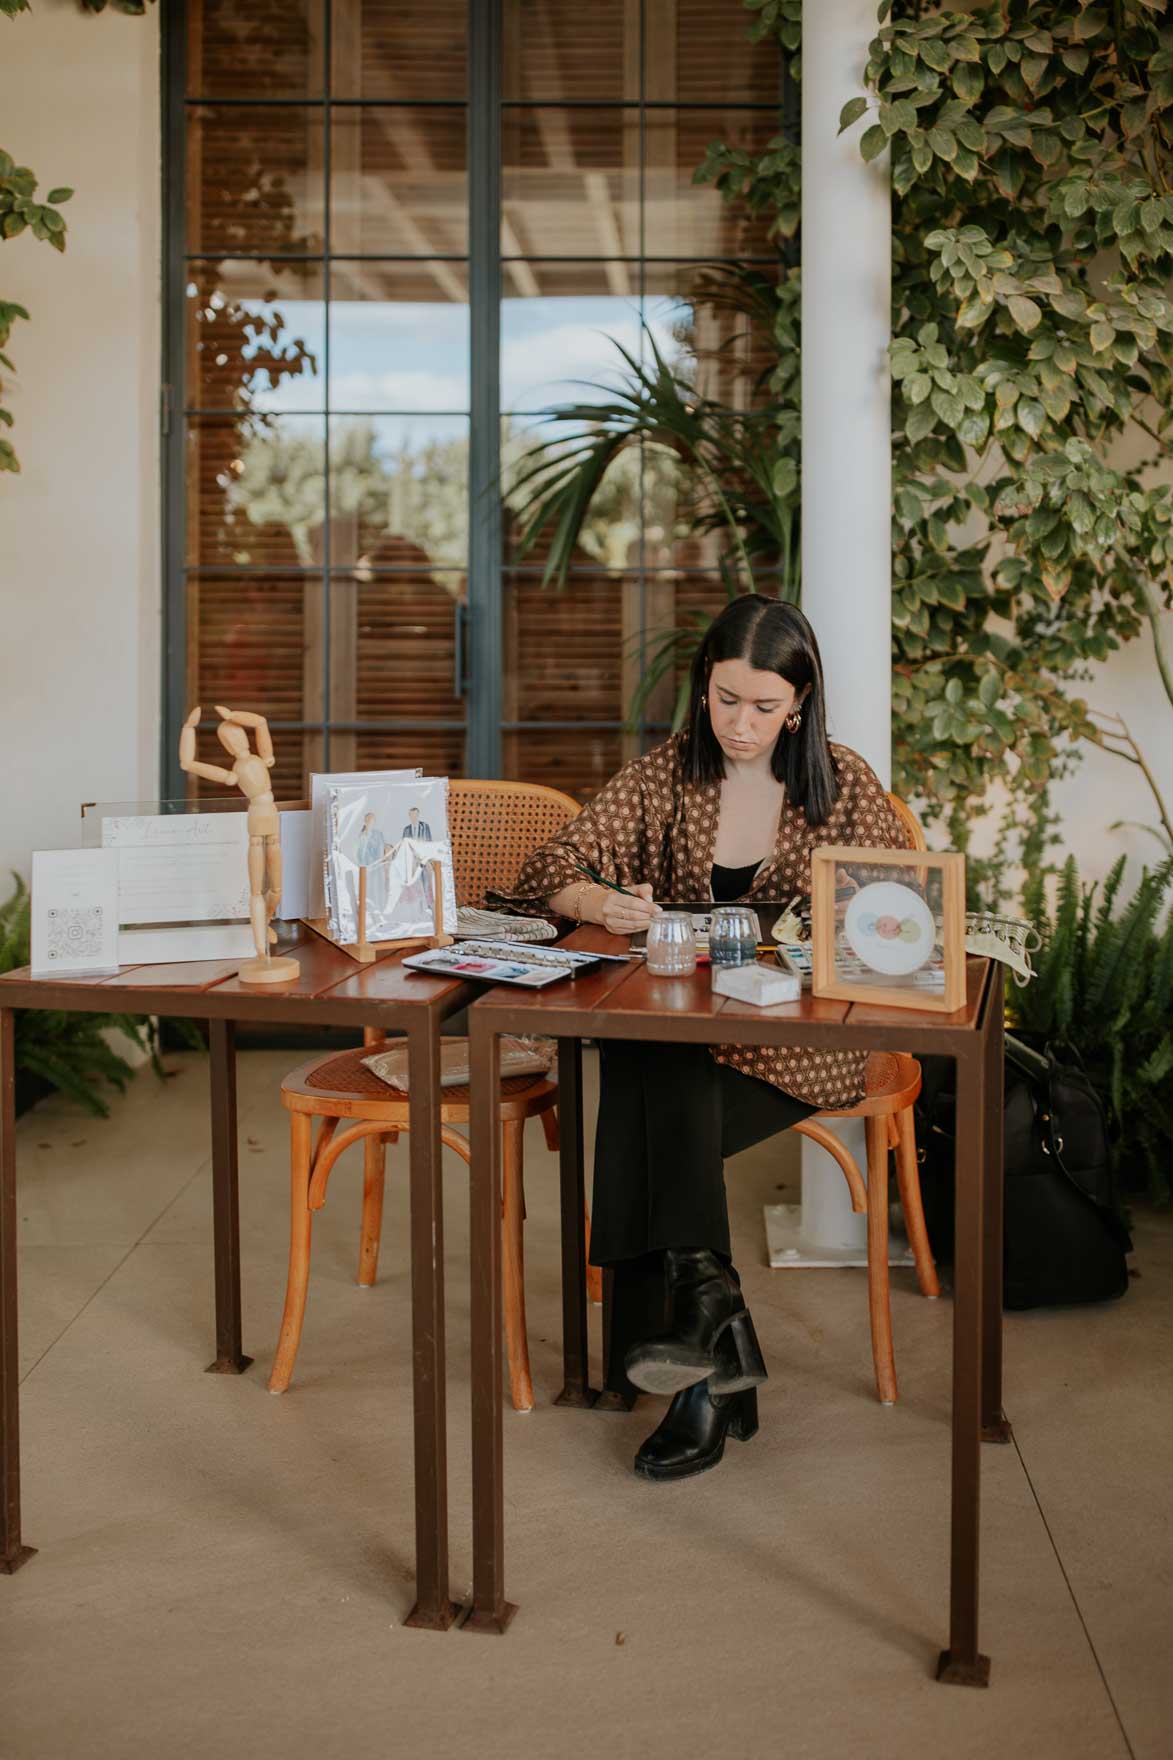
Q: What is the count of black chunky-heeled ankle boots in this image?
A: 2